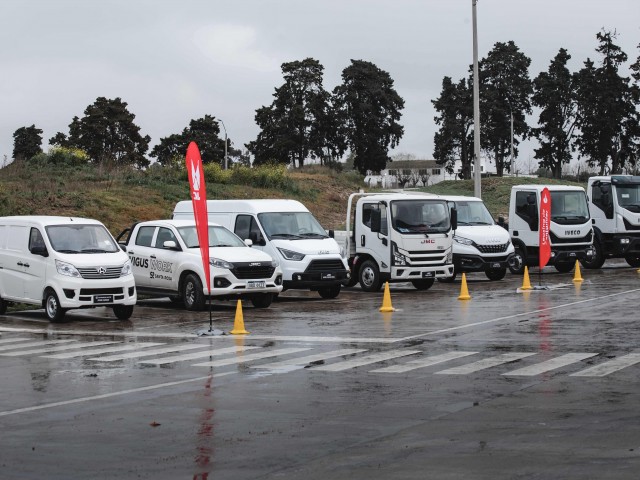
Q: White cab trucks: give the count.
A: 3